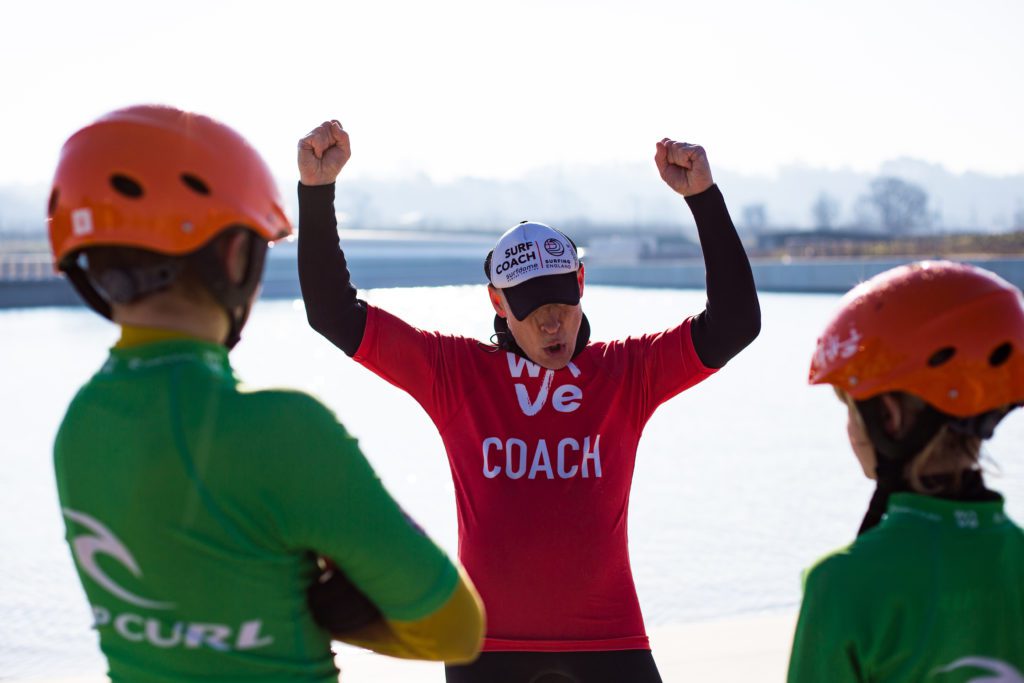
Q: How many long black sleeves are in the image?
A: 2